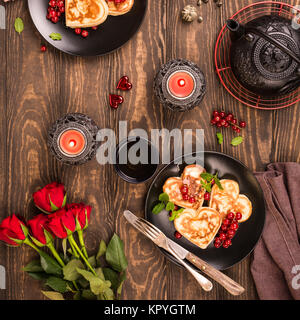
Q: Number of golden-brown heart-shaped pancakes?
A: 5